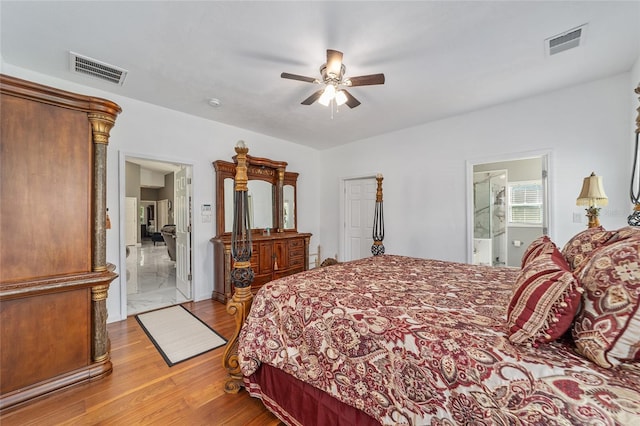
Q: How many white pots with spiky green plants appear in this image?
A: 0